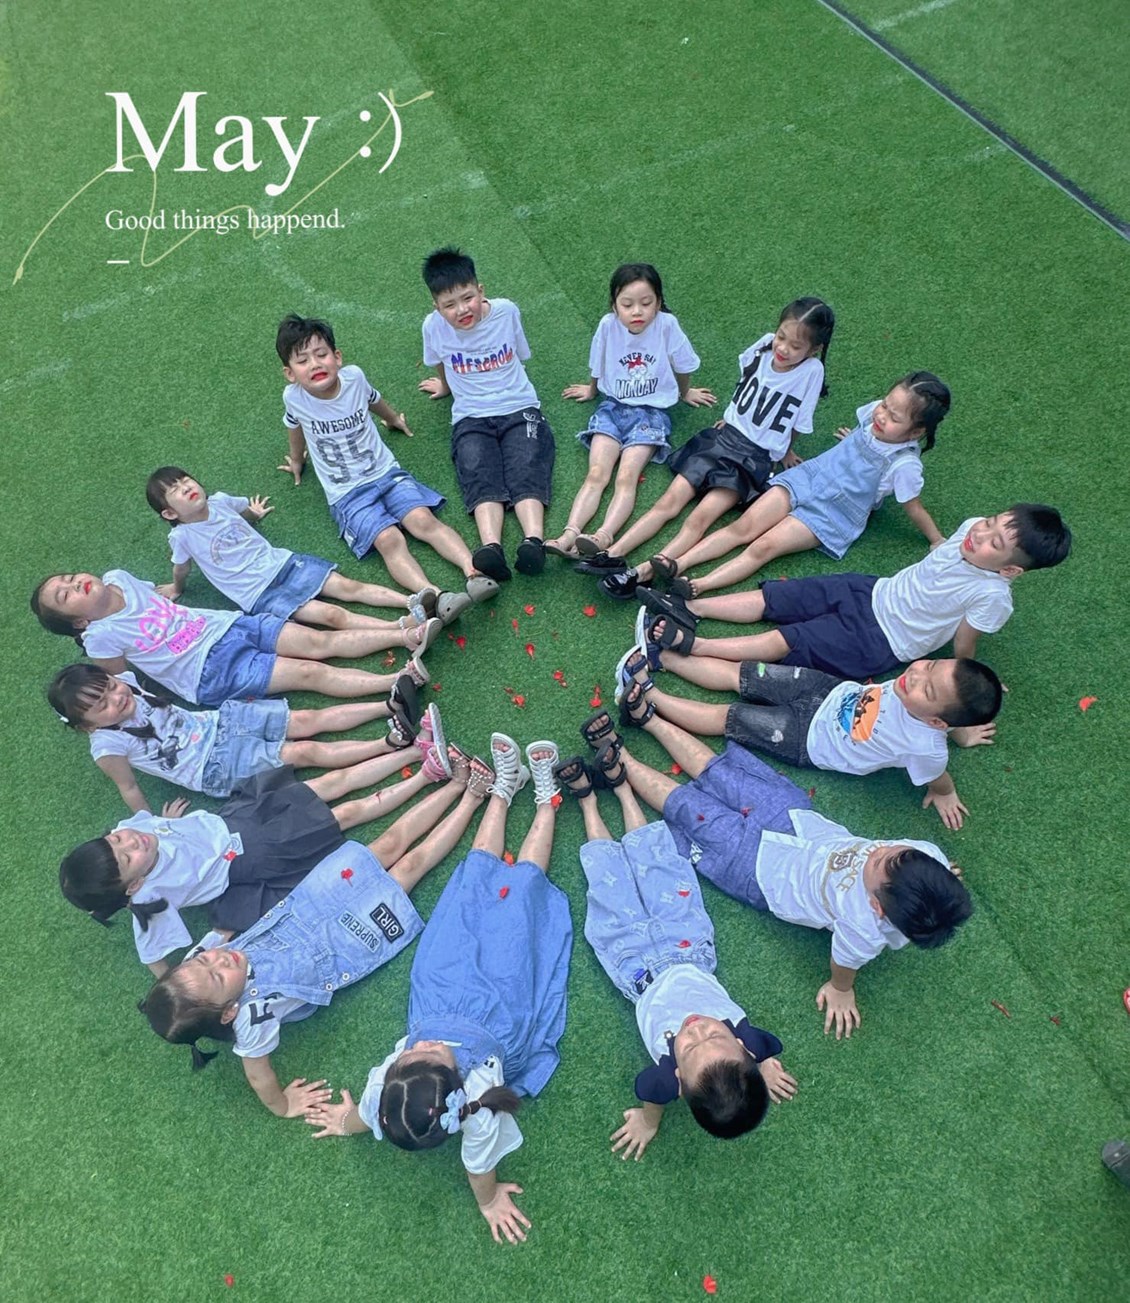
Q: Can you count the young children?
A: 15